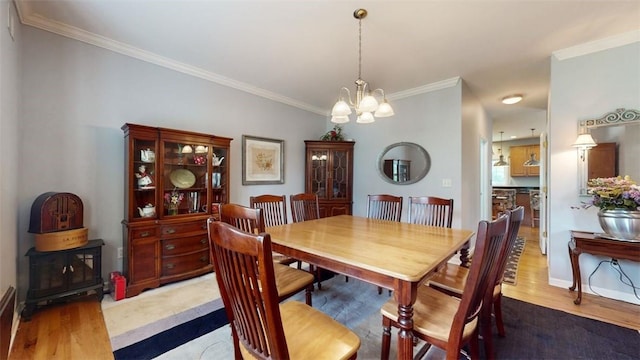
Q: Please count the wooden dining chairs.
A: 8